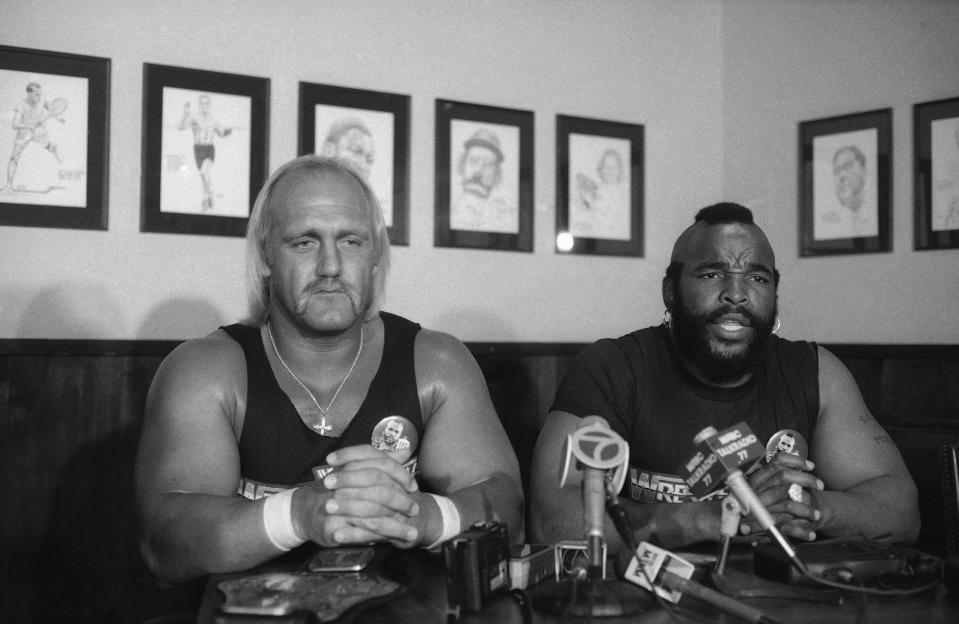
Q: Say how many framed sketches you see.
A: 7